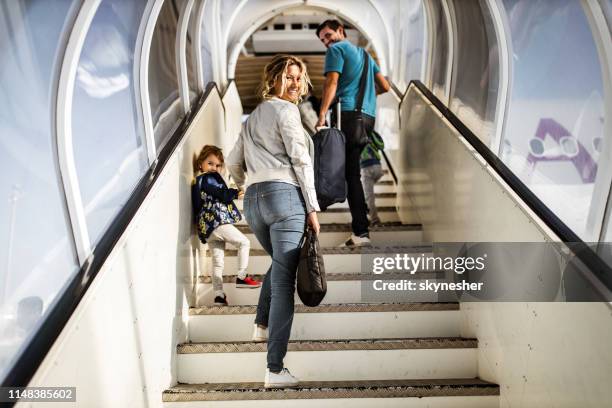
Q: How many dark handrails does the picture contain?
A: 2